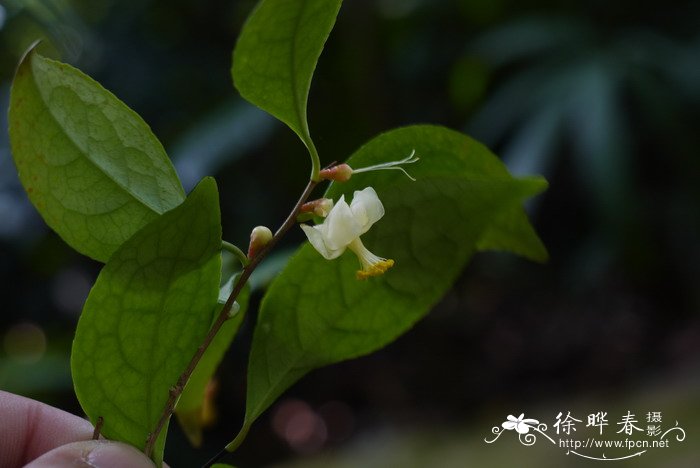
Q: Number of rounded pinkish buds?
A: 3